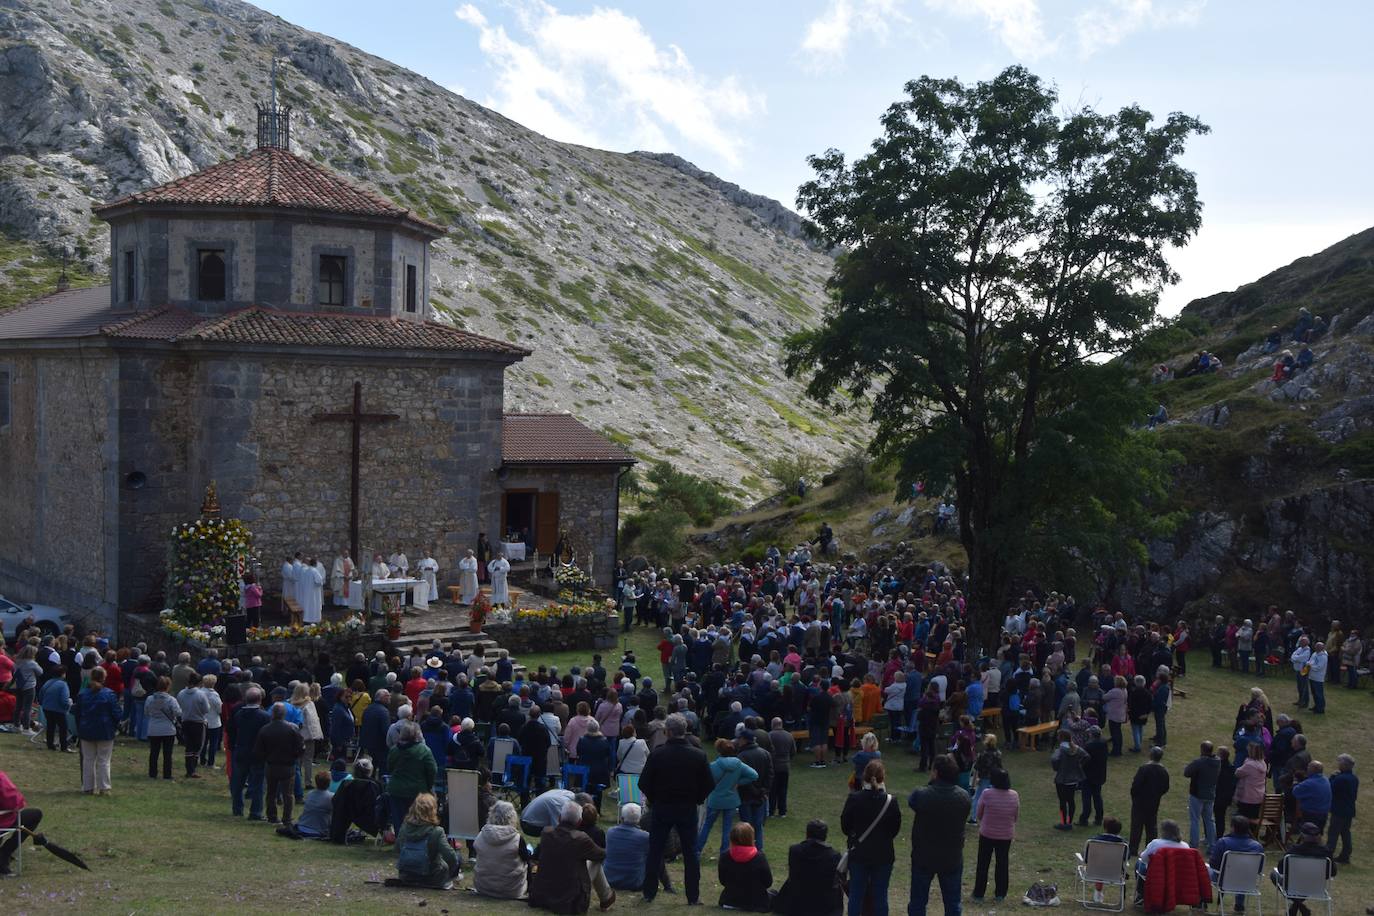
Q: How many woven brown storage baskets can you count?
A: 0